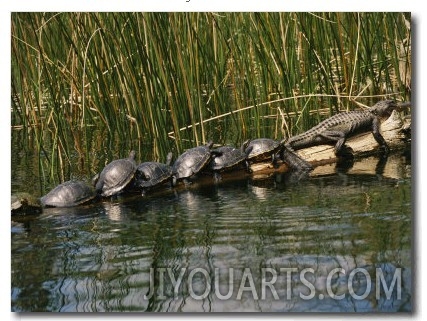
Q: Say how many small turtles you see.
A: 6